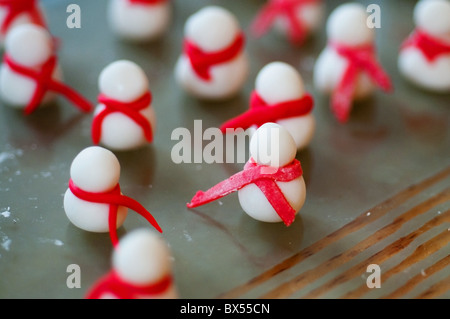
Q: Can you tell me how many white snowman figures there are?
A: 12